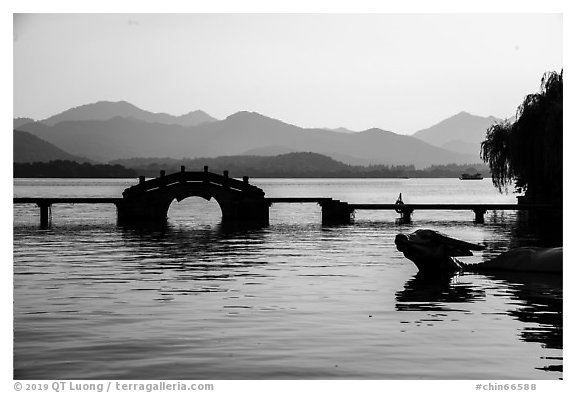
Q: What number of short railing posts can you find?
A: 6